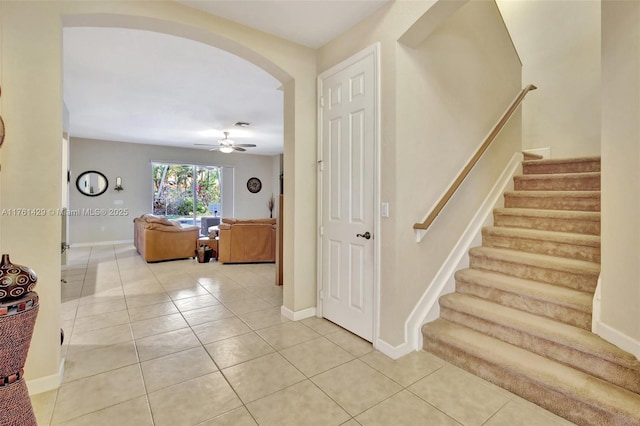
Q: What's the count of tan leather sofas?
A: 2